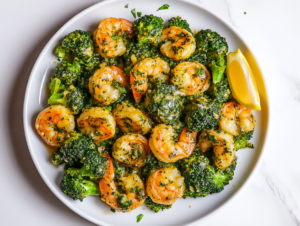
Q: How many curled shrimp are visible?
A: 14